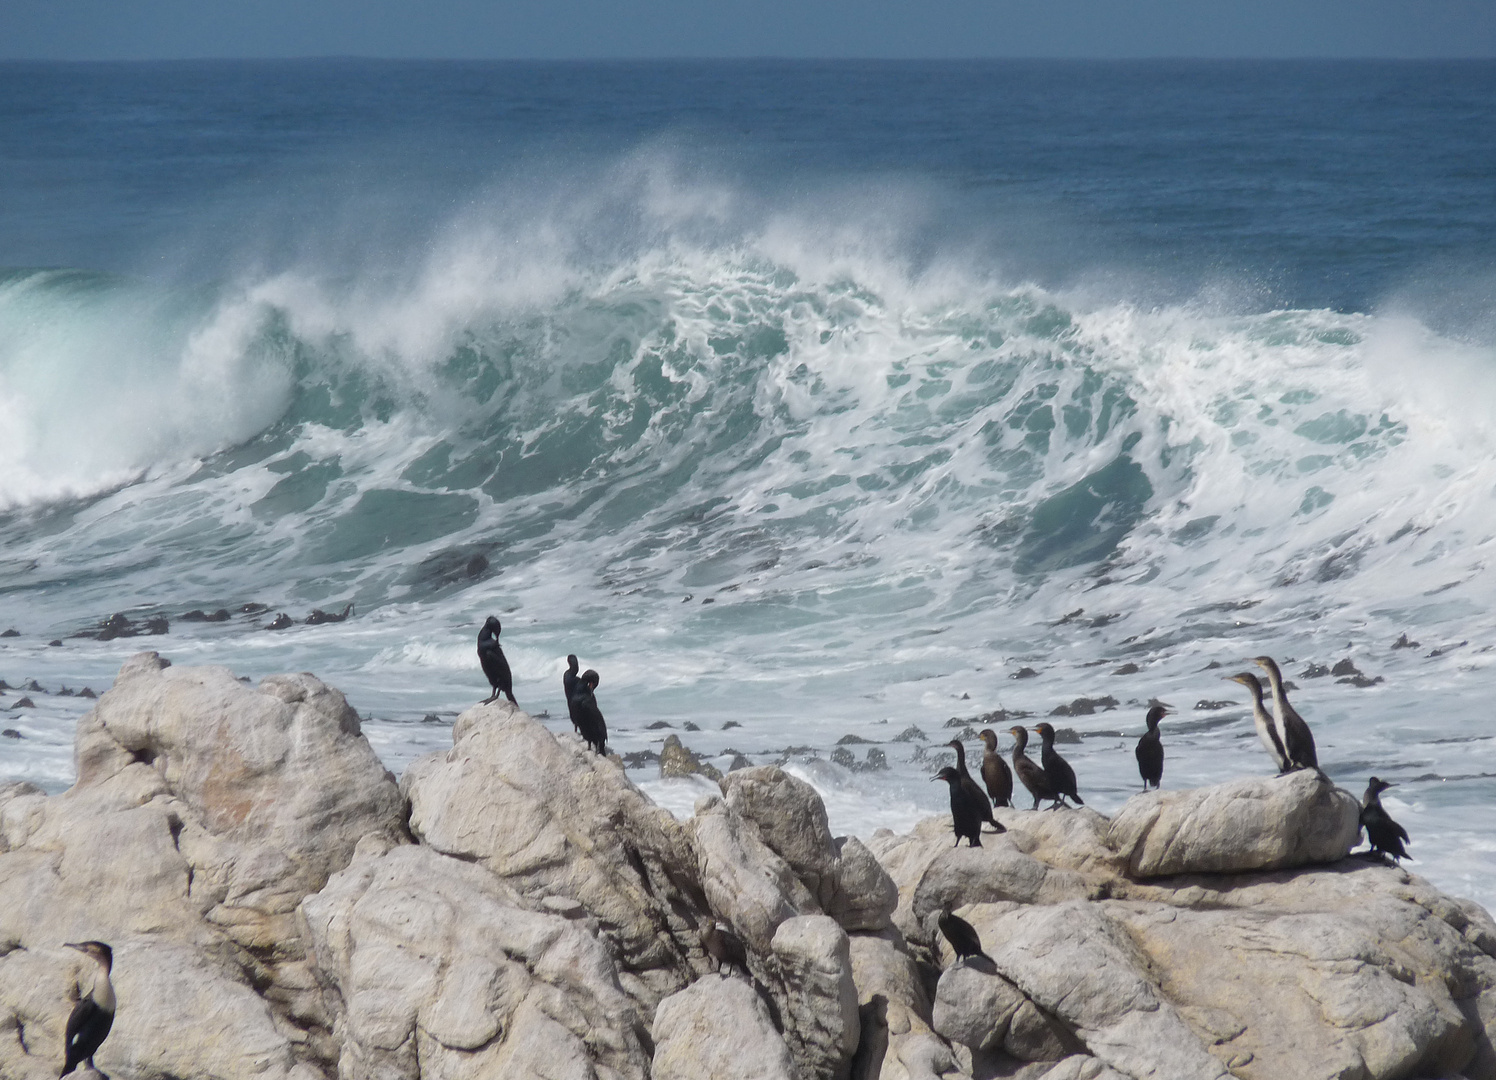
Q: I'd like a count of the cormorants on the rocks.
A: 15